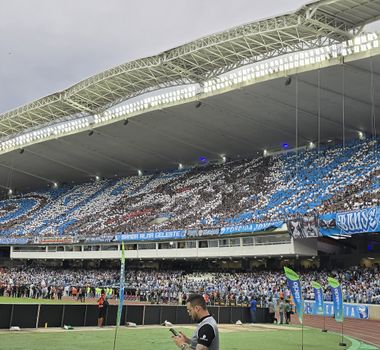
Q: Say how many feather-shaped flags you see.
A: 4